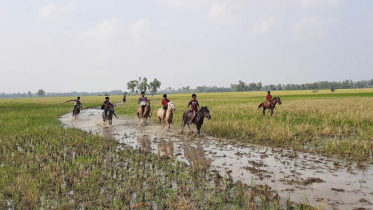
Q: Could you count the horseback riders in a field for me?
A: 6